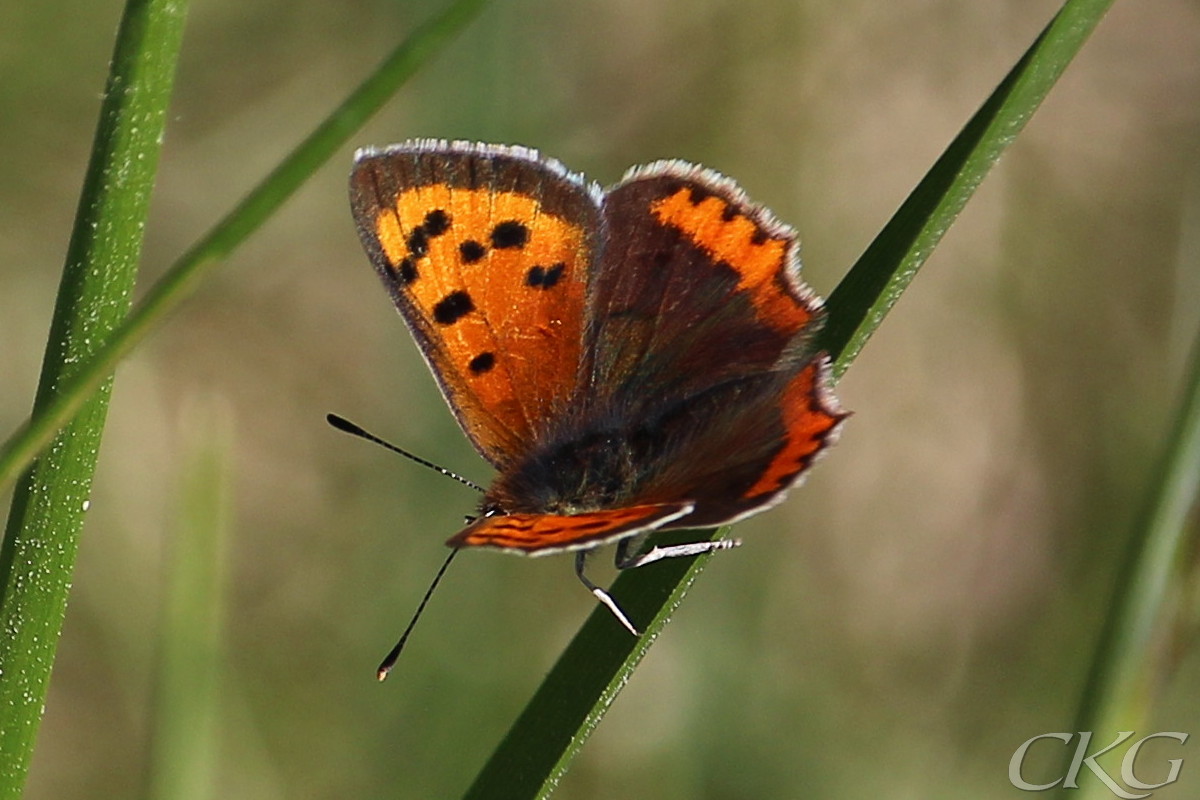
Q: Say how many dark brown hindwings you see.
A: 2